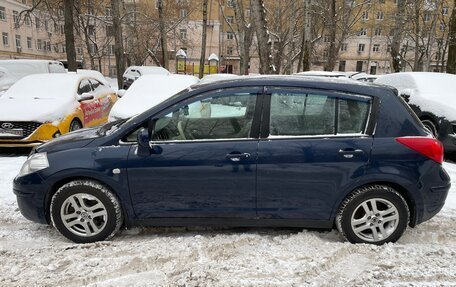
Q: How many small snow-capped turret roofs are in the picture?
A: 2